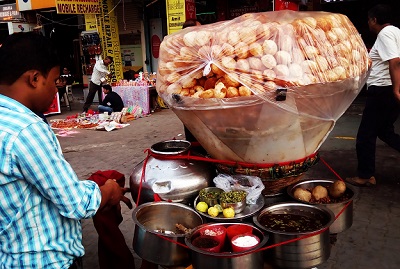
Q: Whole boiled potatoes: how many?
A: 3